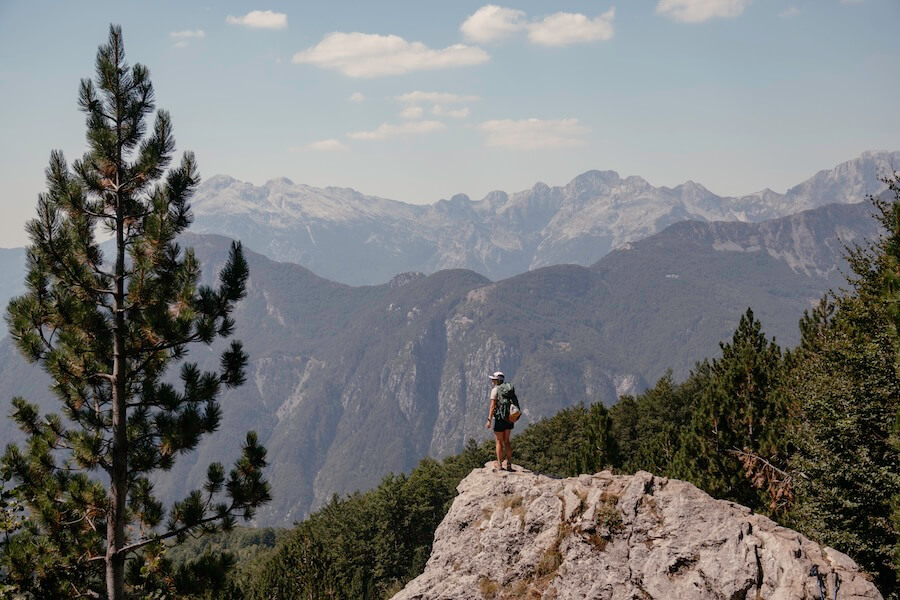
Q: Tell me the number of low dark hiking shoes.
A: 2